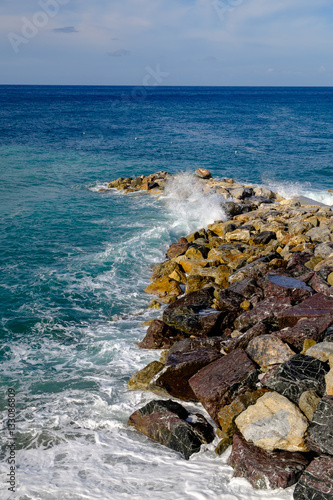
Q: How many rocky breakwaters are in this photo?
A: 1